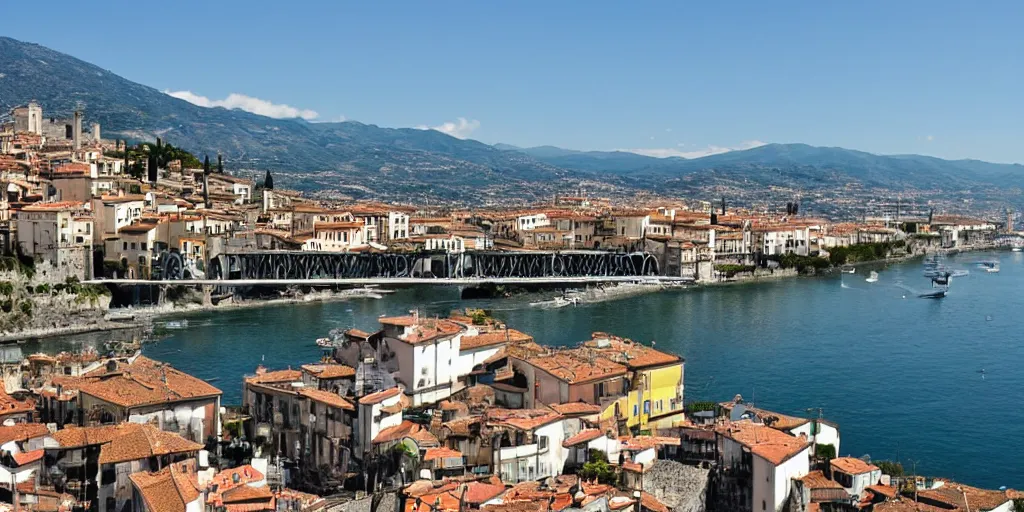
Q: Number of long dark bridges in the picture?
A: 1